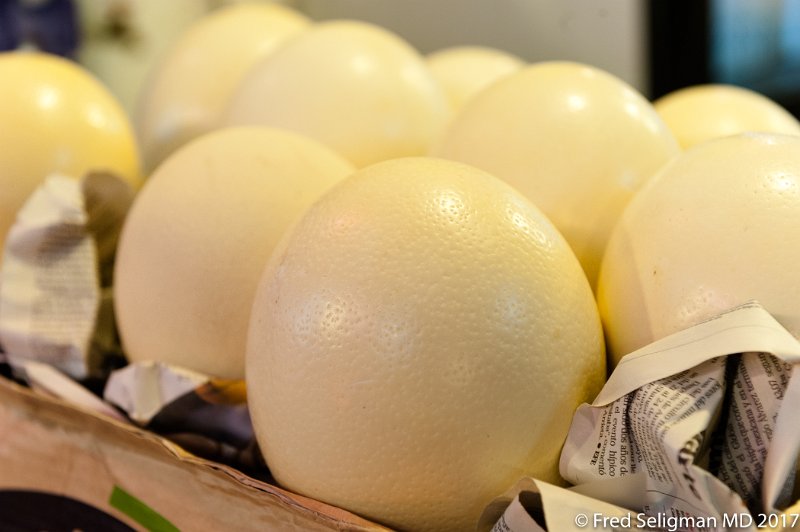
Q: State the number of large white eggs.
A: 9